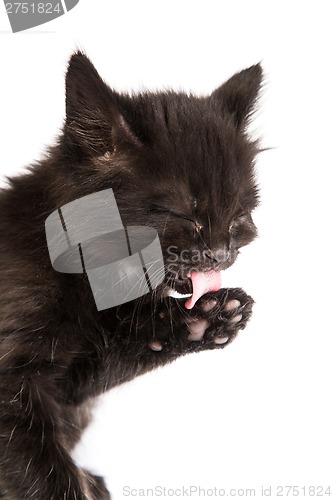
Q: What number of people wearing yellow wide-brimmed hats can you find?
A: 0